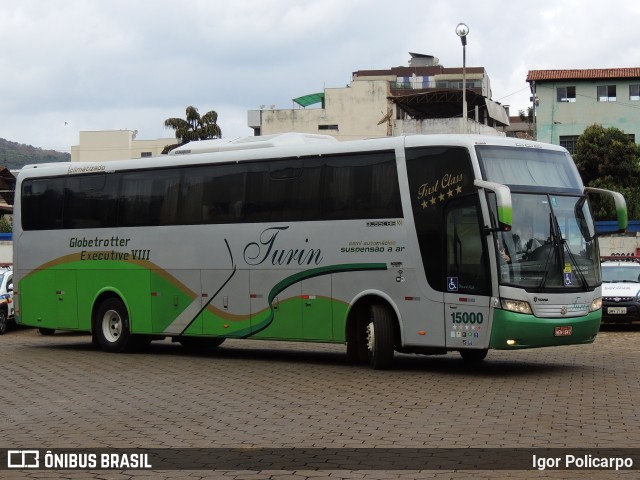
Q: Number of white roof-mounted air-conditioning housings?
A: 1